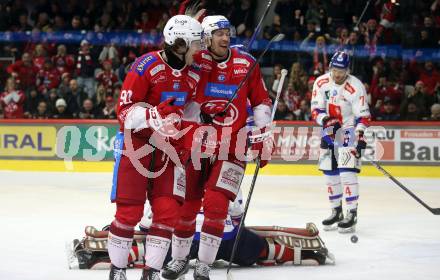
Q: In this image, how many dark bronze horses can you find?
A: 0